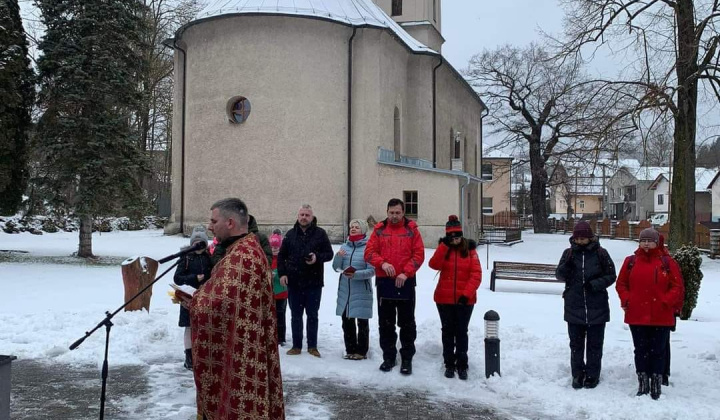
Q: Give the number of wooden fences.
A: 1